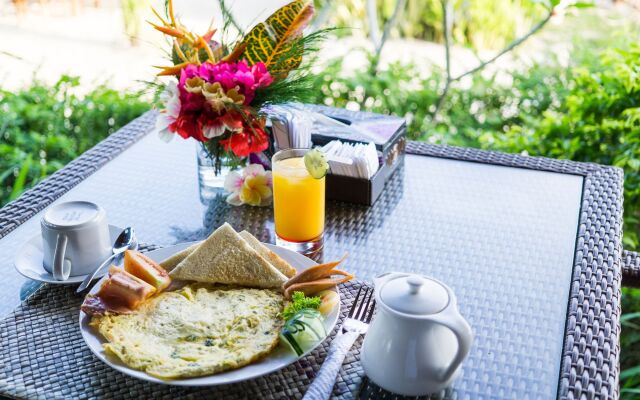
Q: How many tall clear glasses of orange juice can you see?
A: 1